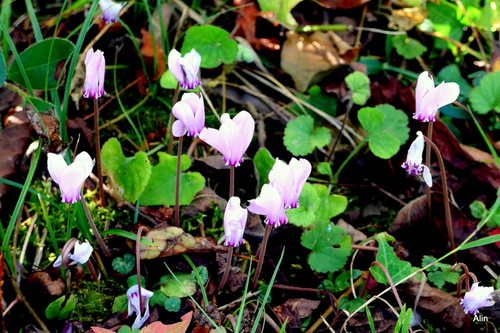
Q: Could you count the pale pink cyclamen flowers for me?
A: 14